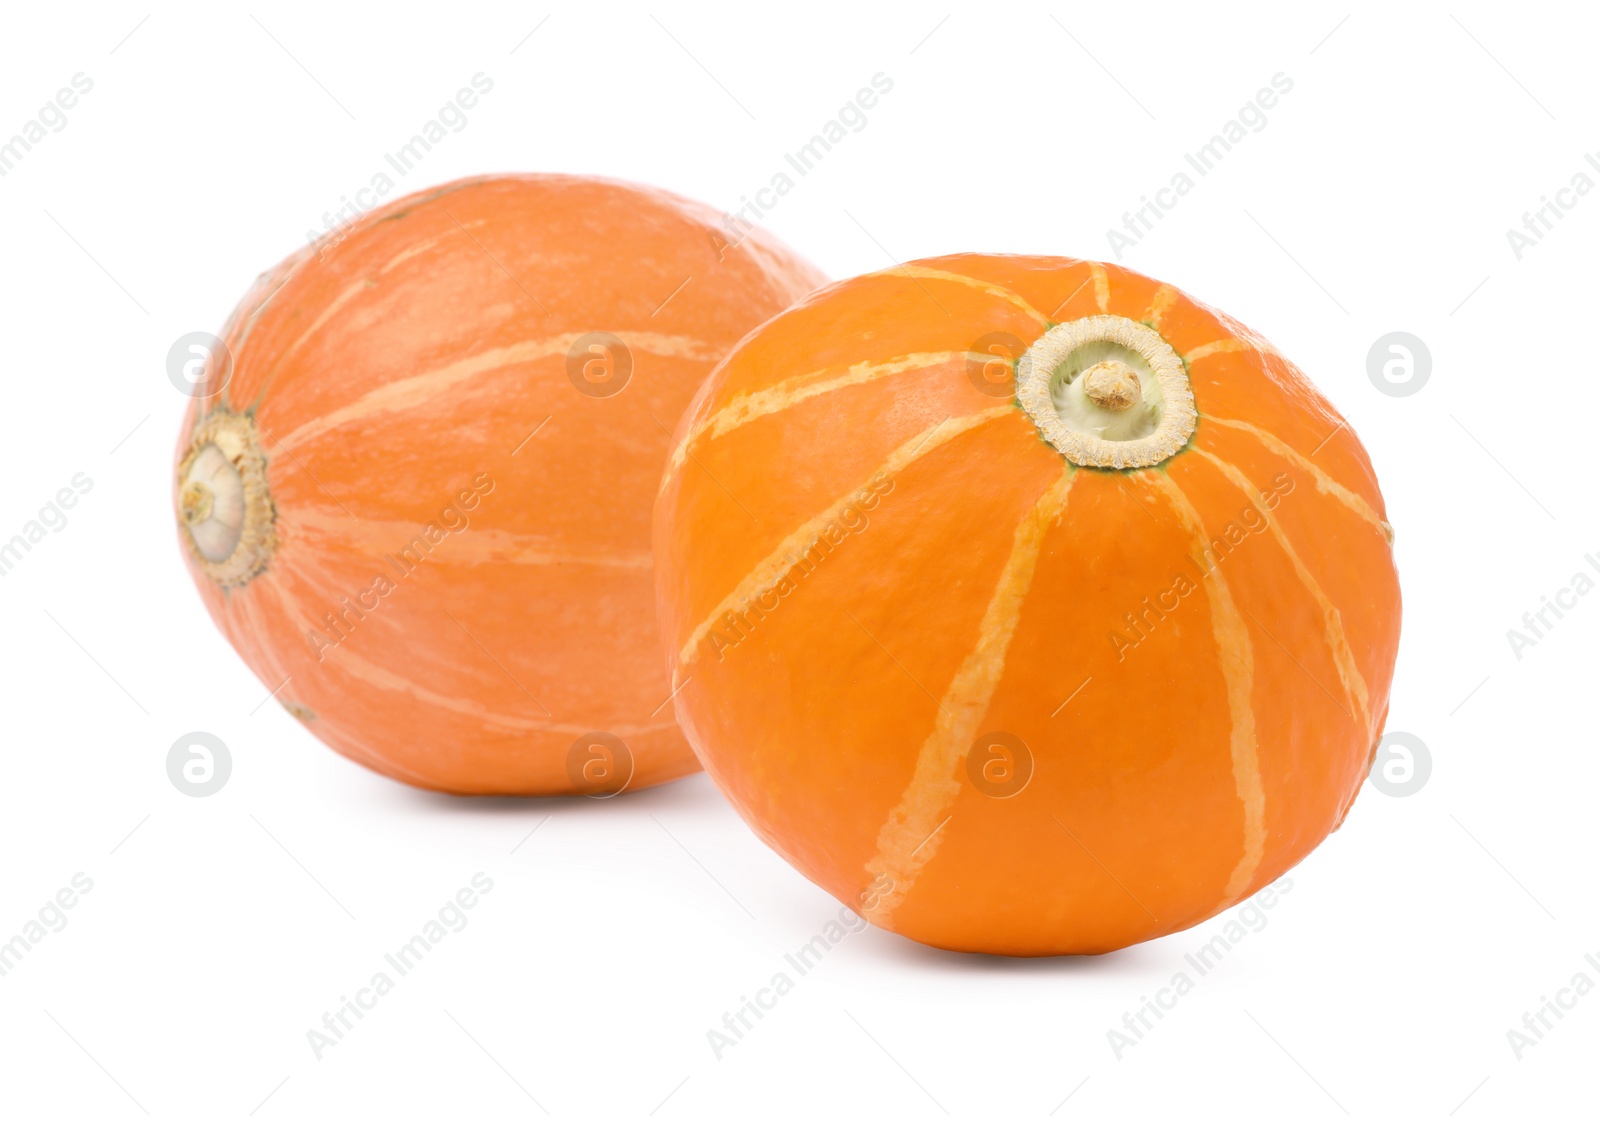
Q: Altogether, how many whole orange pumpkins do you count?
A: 2